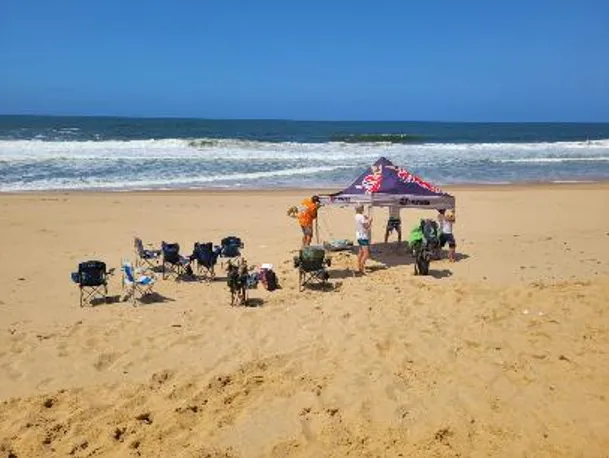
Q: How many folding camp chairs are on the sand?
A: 8